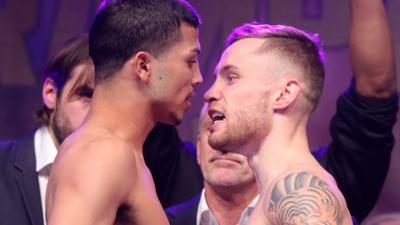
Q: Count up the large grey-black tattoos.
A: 1